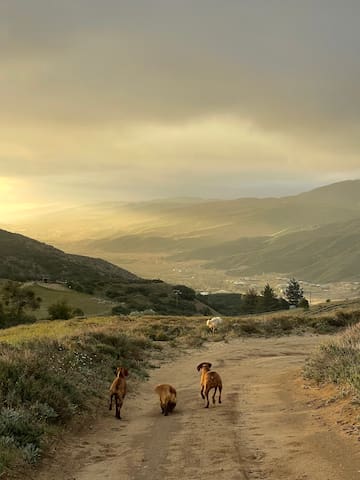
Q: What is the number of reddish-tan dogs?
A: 3